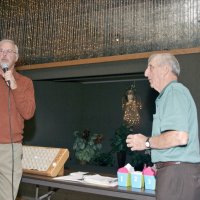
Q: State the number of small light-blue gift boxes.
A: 3